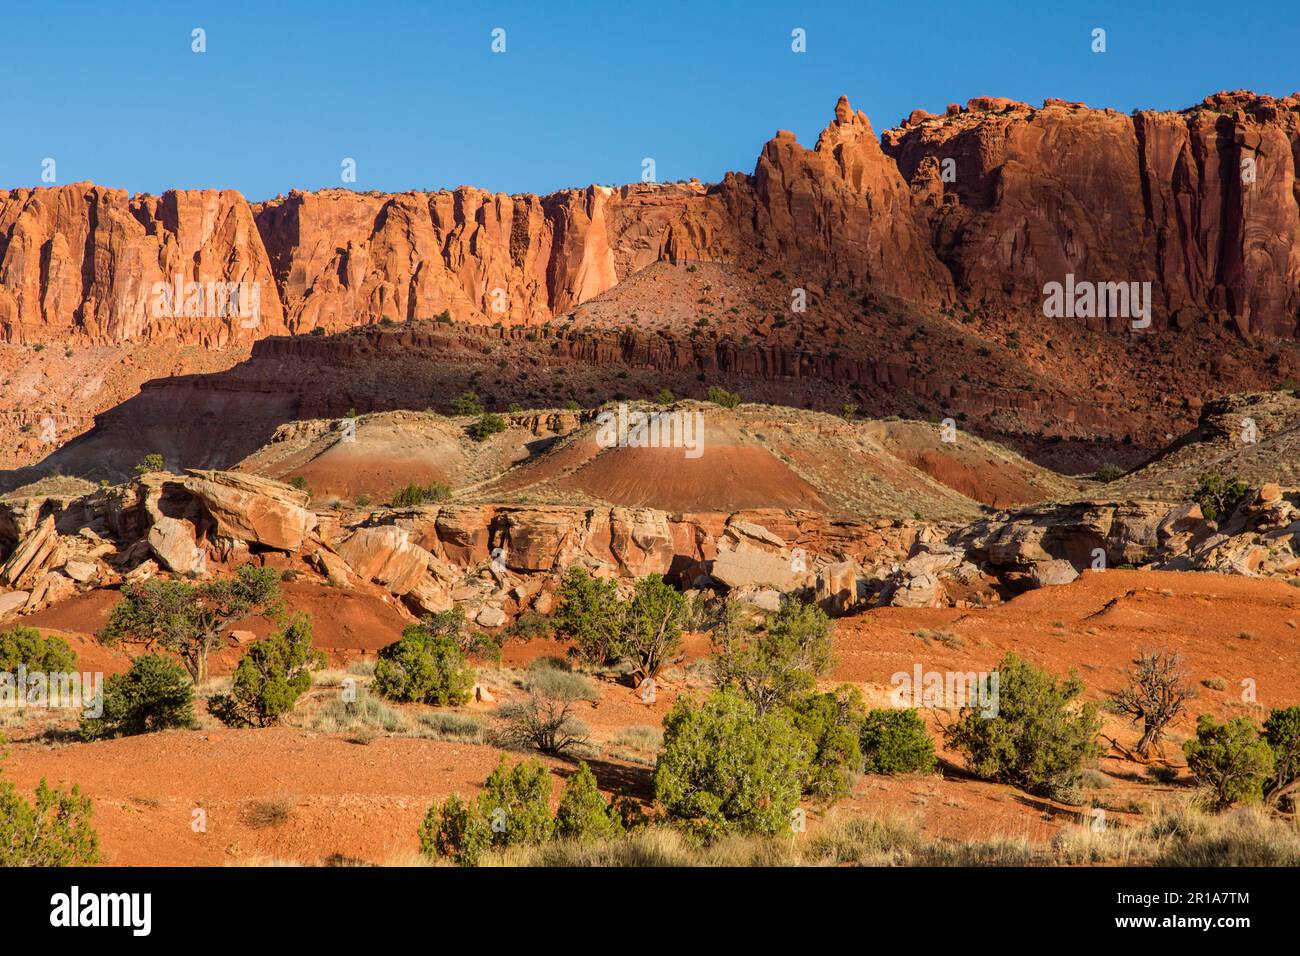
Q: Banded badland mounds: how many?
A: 3